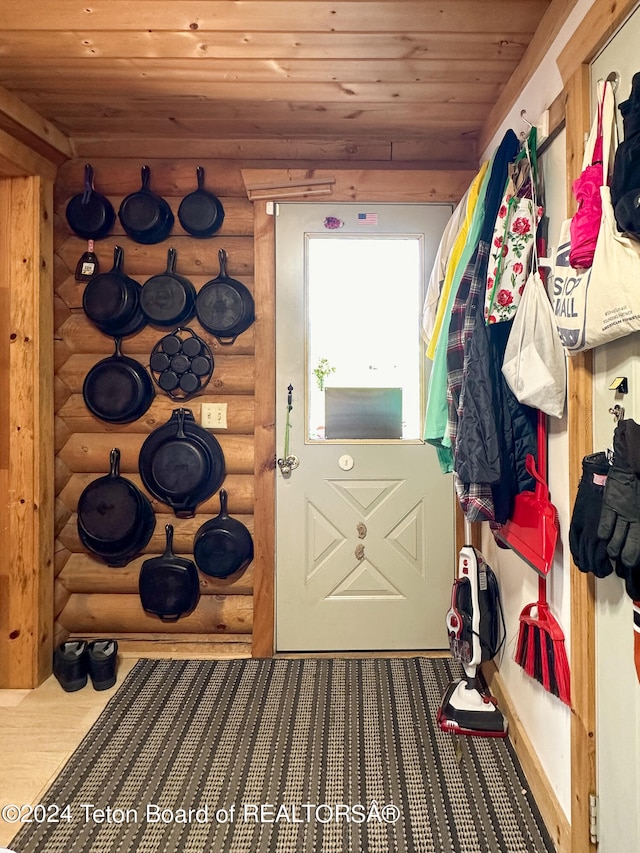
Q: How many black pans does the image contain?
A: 12